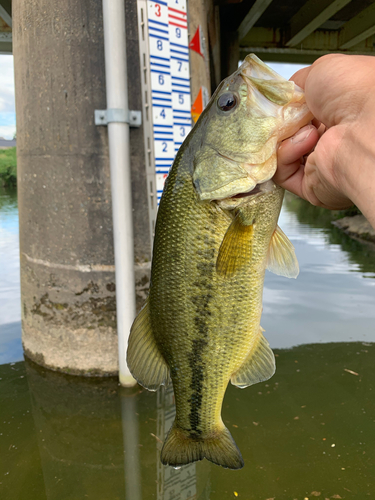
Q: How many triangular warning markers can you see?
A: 2